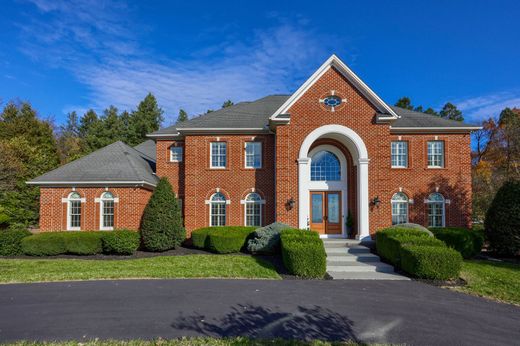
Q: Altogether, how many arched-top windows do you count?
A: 7